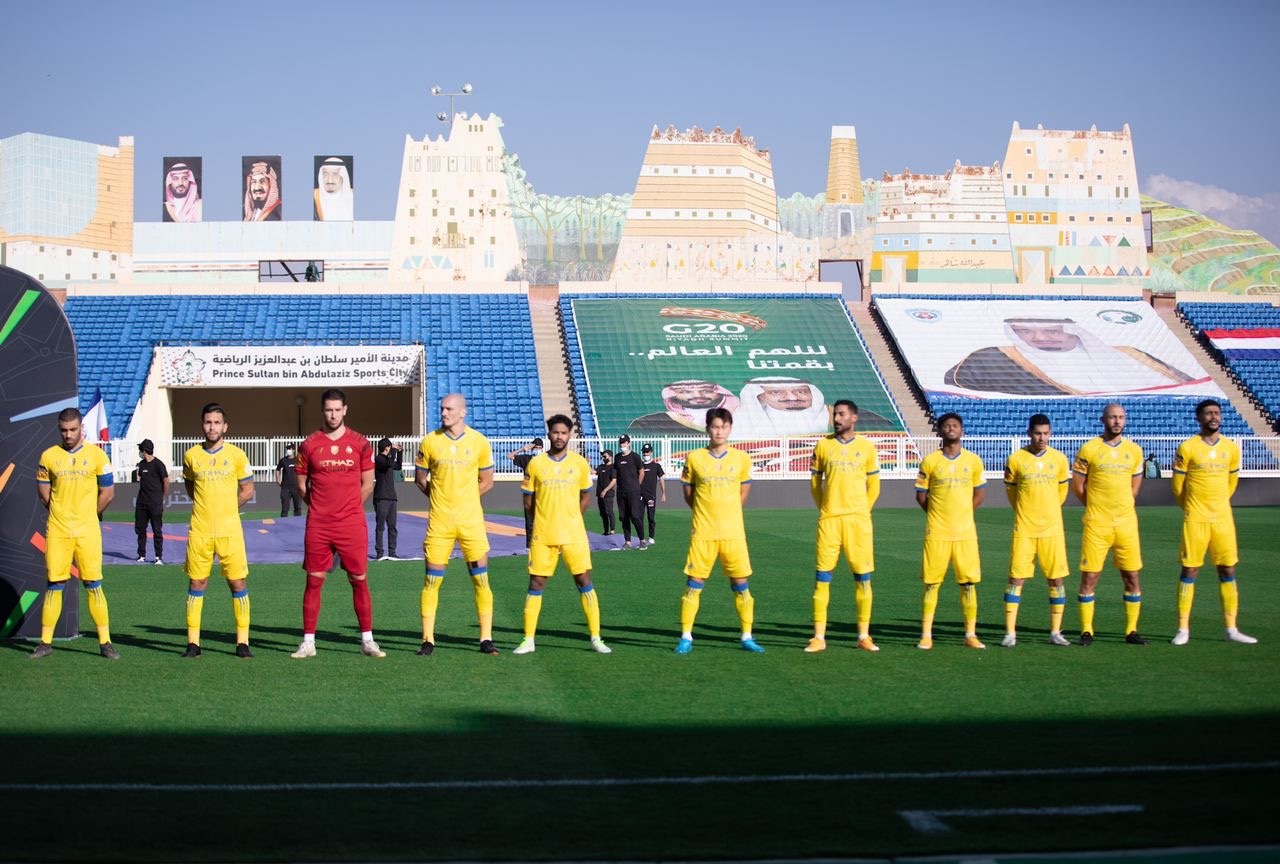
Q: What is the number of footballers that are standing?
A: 11